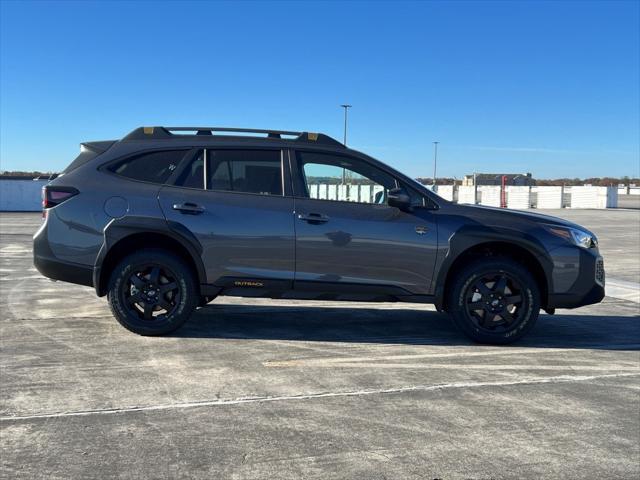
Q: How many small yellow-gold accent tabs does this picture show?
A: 2